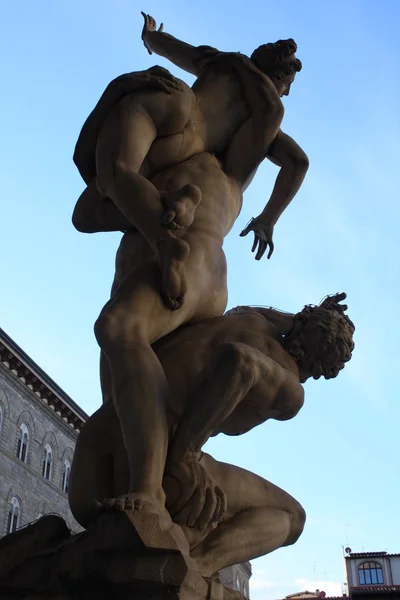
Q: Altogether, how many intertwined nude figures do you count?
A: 3